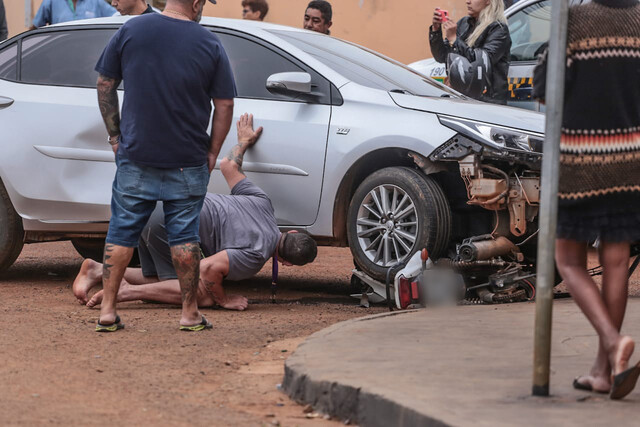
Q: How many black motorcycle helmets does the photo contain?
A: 1